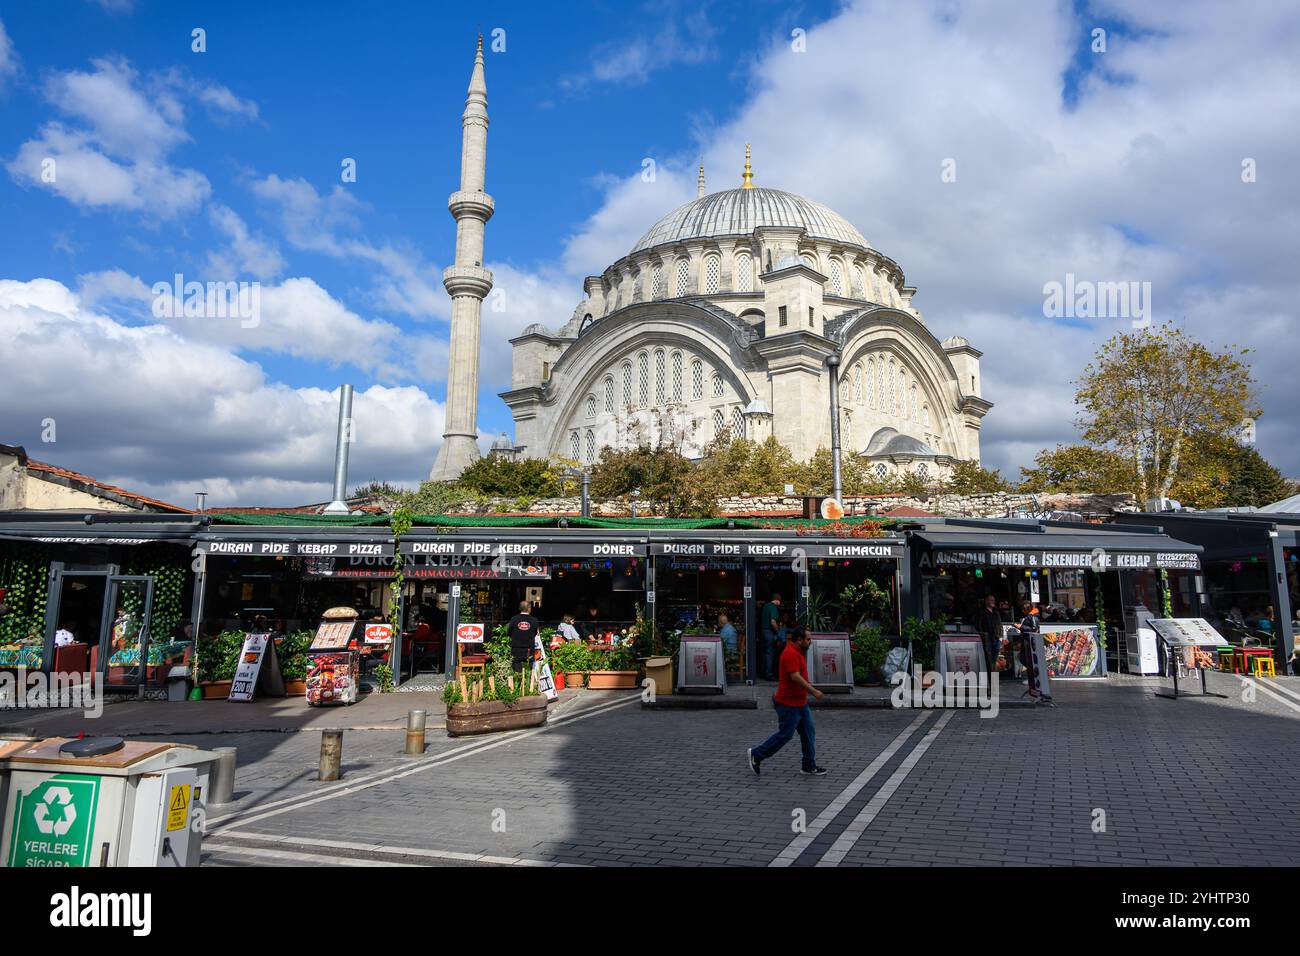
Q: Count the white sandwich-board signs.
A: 2